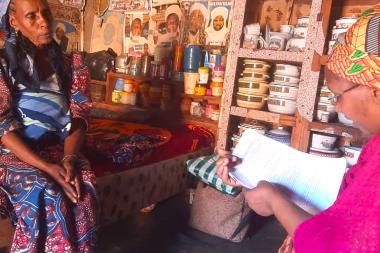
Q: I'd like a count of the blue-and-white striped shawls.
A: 1